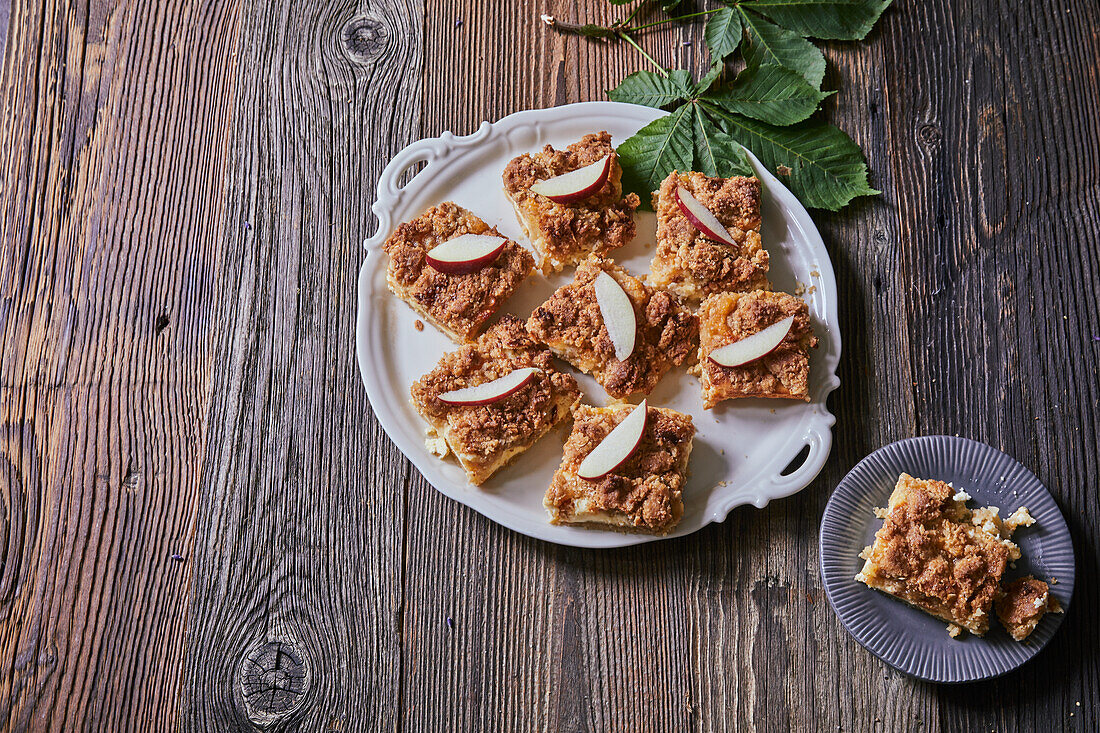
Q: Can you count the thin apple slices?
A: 7